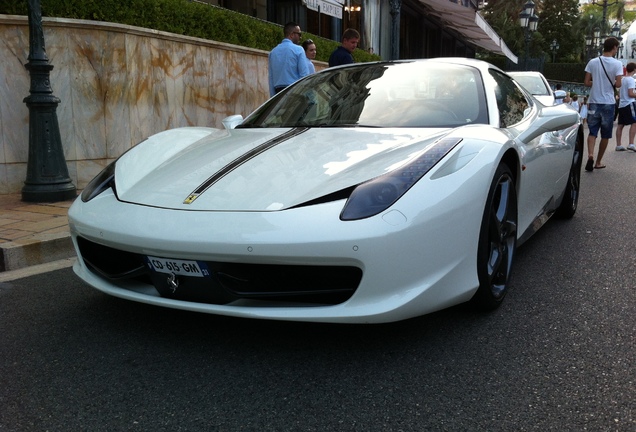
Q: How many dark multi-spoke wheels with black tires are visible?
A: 2